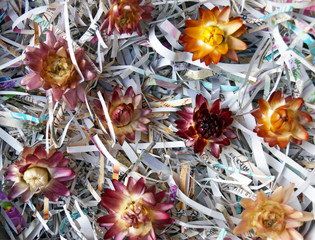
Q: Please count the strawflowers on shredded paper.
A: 9